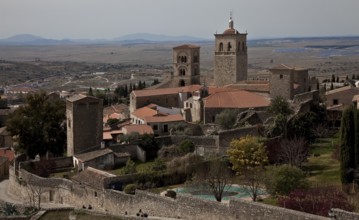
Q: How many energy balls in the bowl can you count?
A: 0